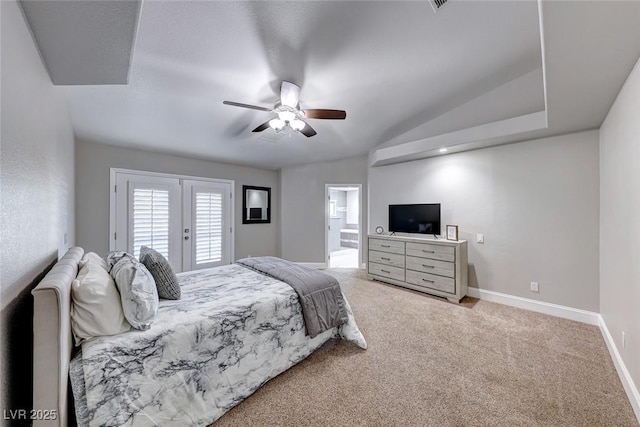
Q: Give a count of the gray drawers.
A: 6